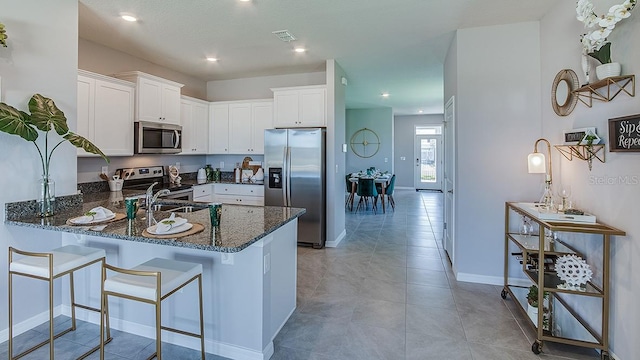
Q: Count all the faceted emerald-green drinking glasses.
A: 2